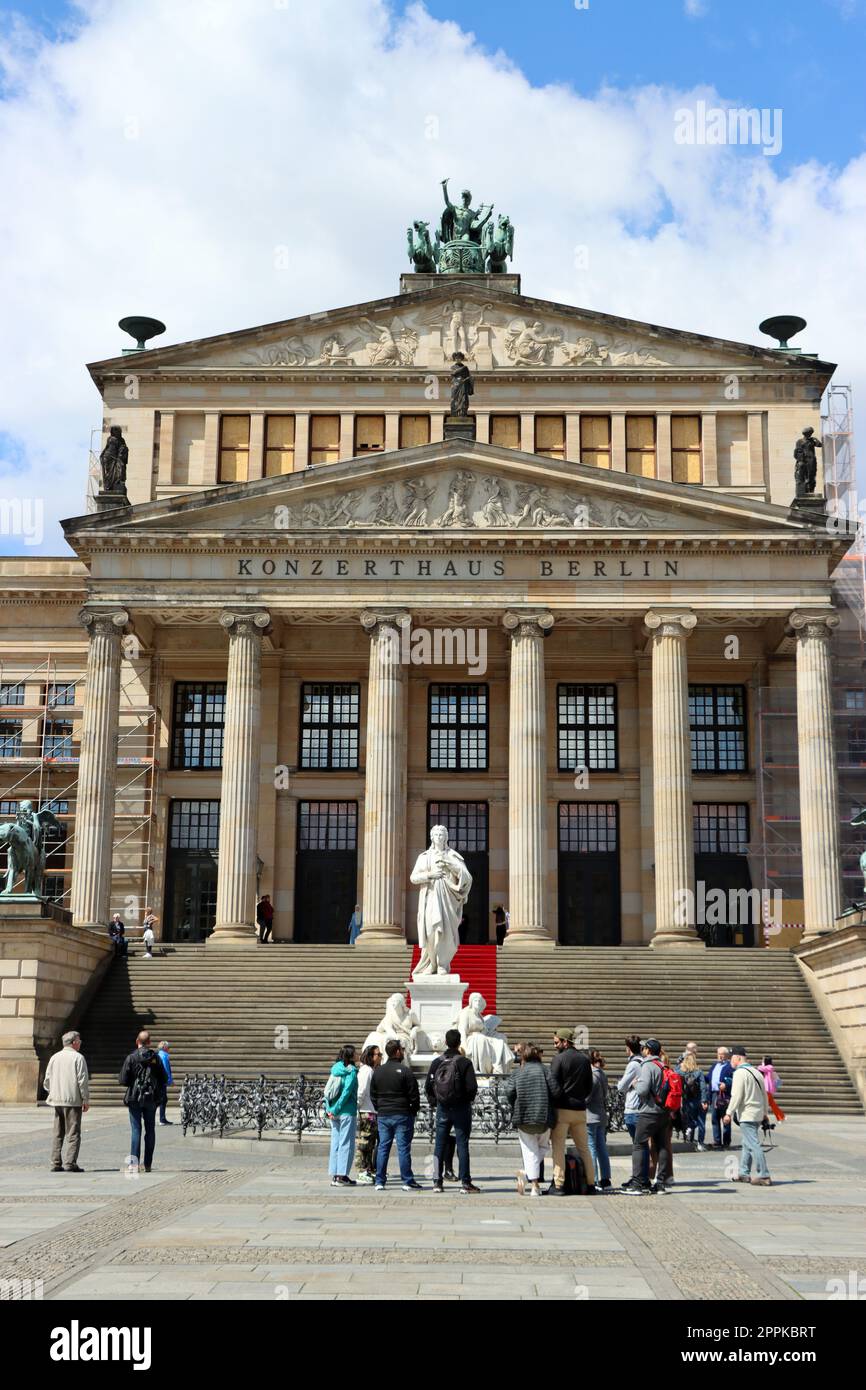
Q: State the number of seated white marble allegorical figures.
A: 2